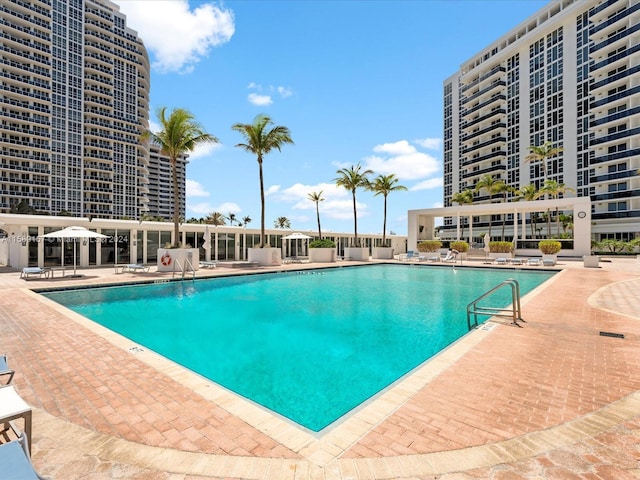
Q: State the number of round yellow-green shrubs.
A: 4